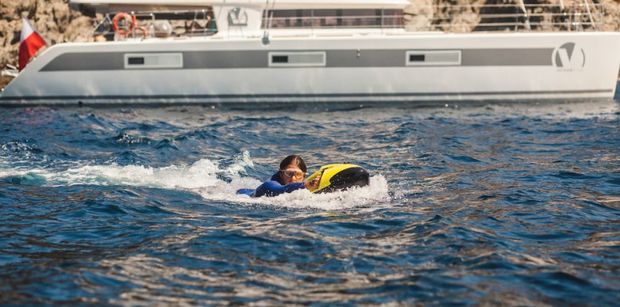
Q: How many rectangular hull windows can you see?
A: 3